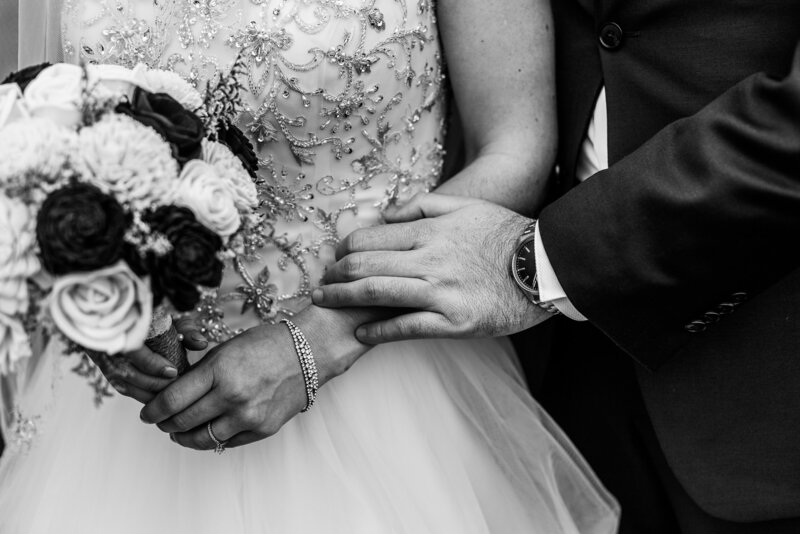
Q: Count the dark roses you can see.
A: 5